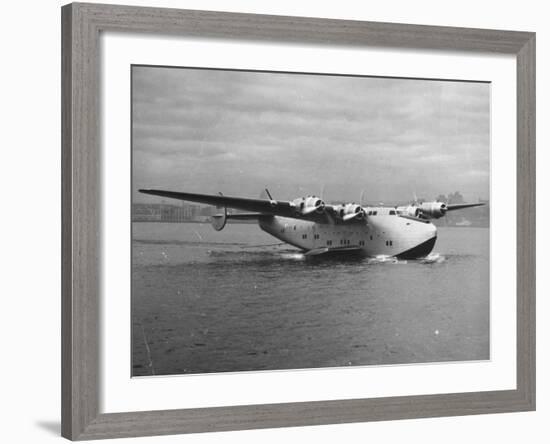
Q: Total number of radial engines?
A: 4